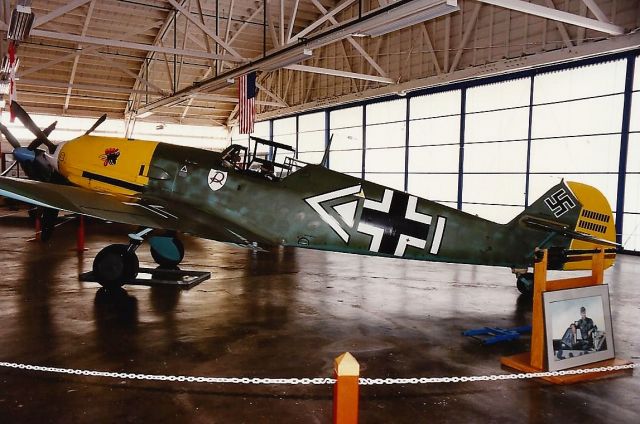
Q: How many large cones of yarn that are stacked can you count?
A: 0